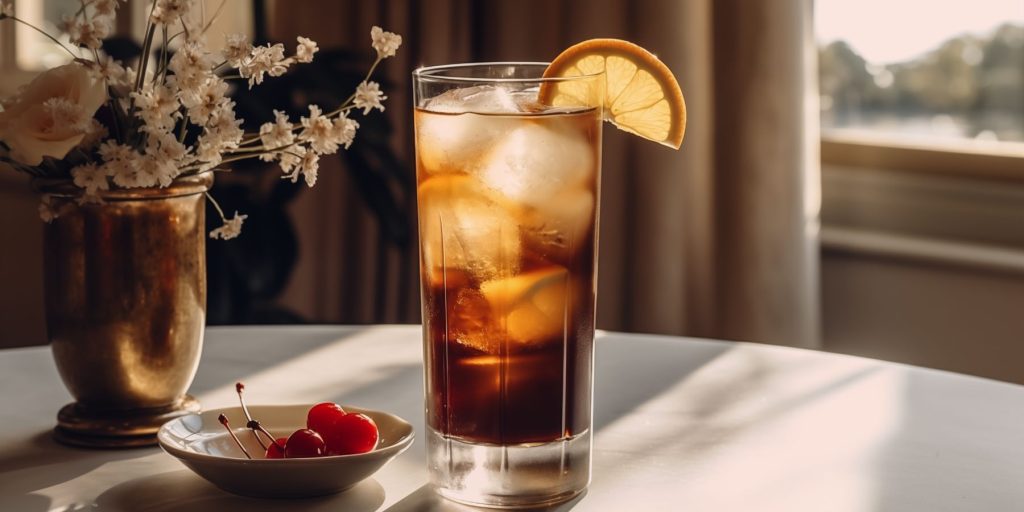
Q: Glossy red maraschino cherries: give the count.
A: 4